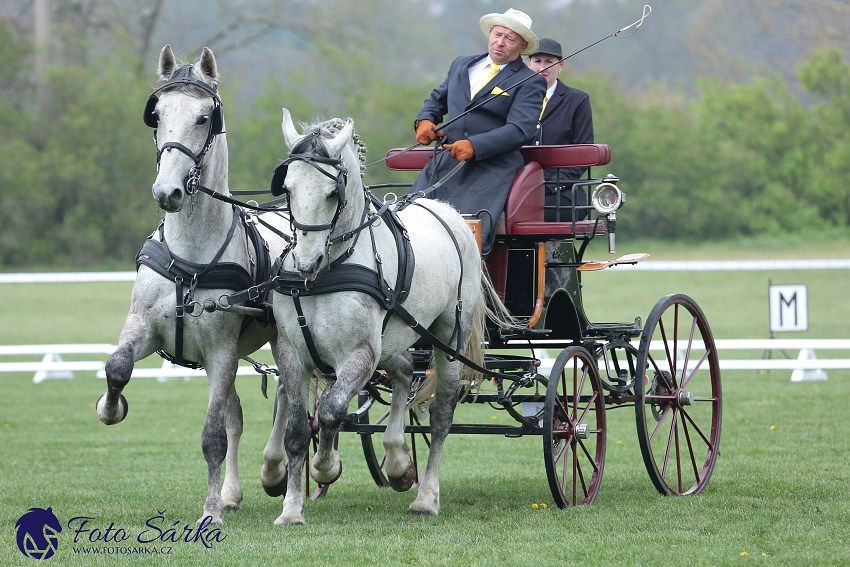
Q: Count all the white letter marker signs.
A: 1